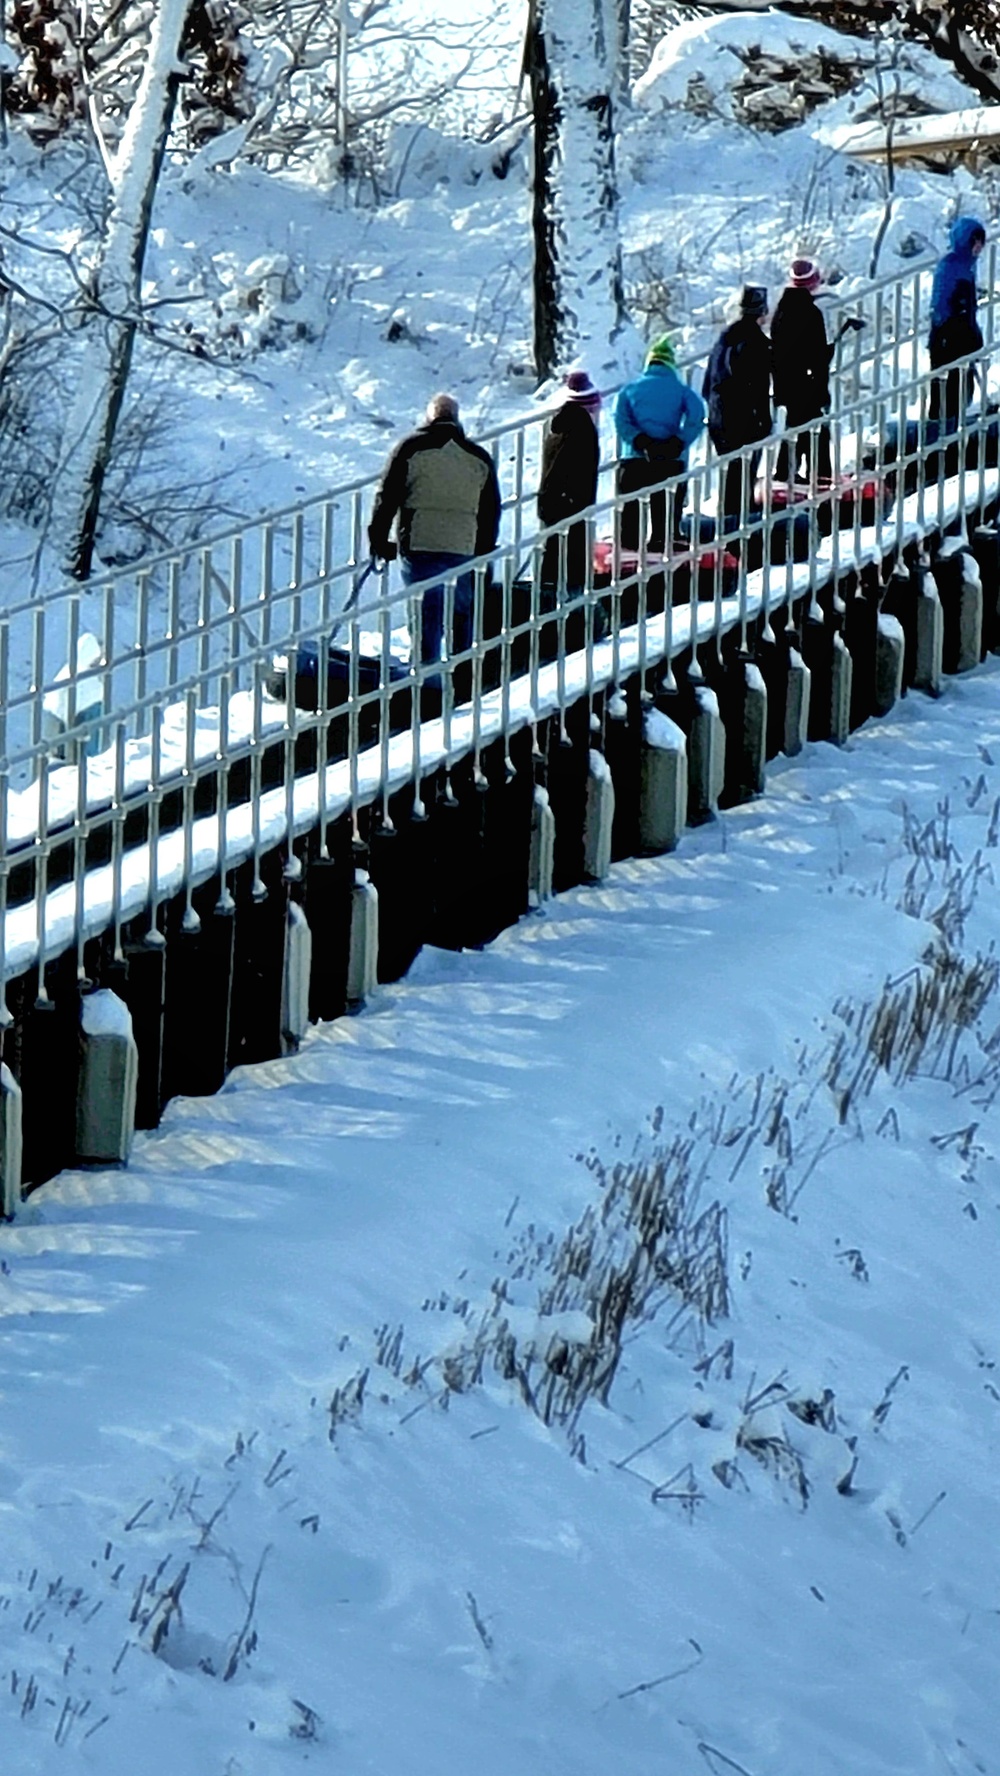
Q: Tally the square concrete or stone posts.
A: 14